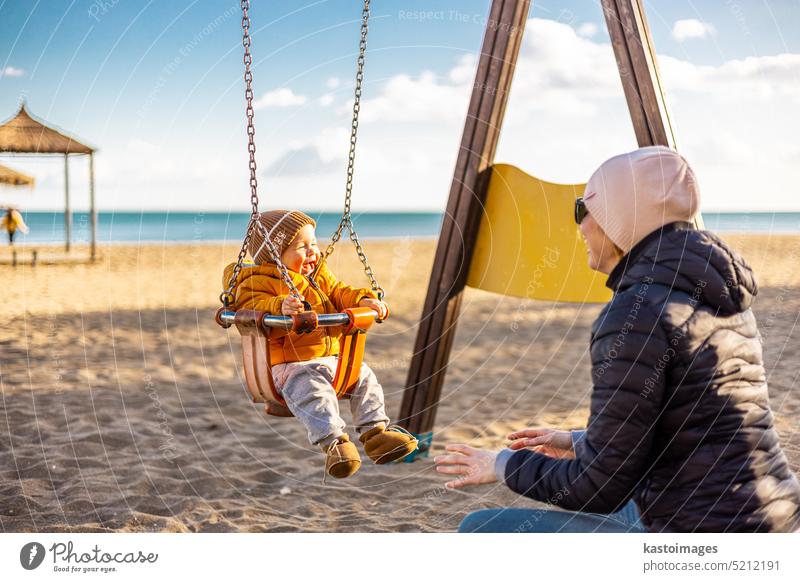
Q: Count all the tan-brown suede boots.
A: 2